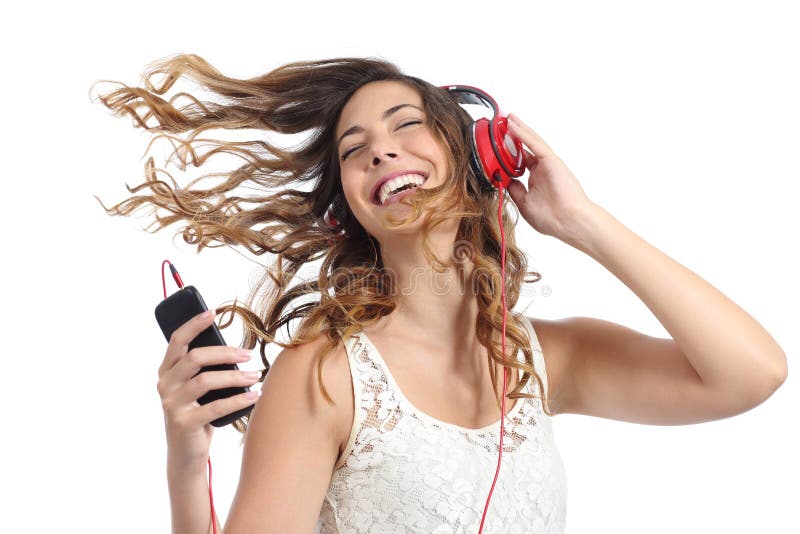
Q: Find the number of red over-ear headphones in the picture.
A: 1